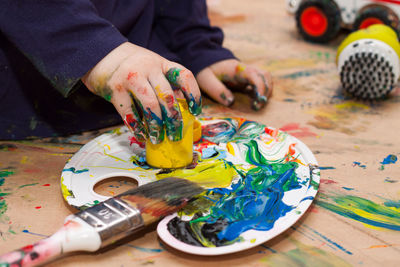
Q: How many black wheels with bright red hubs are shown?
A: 2